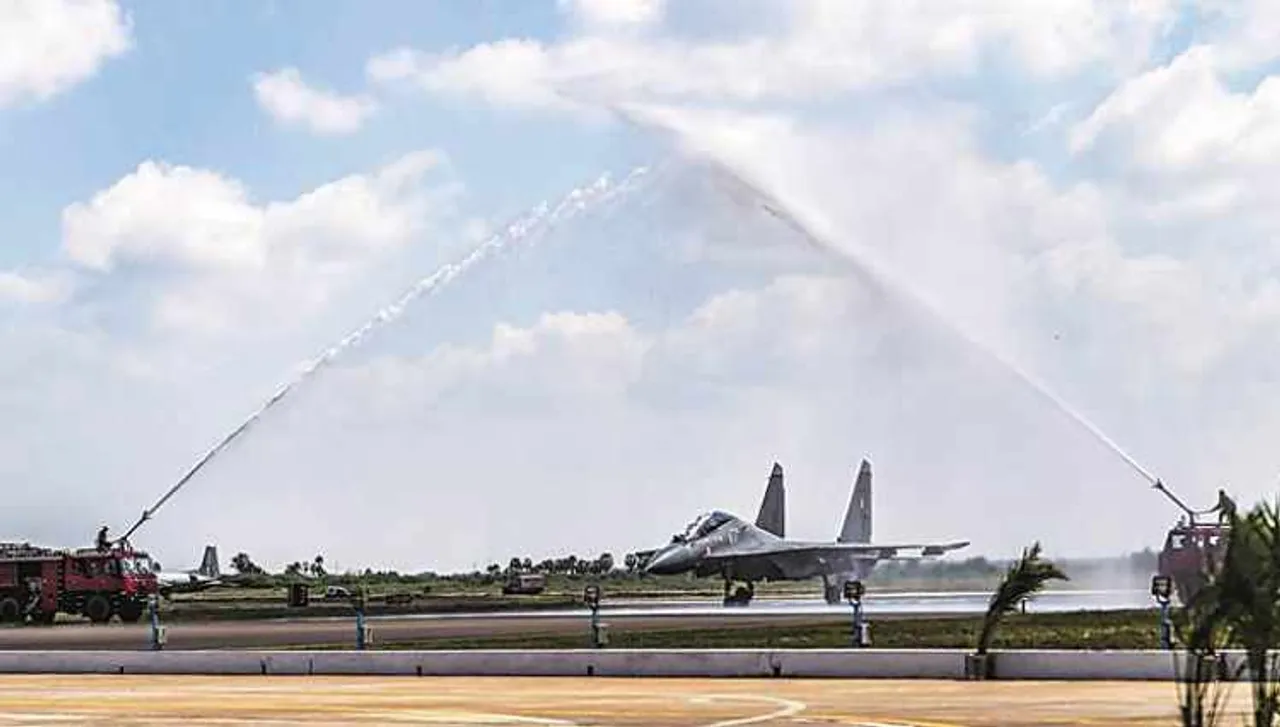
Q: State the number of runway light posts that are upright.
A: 5